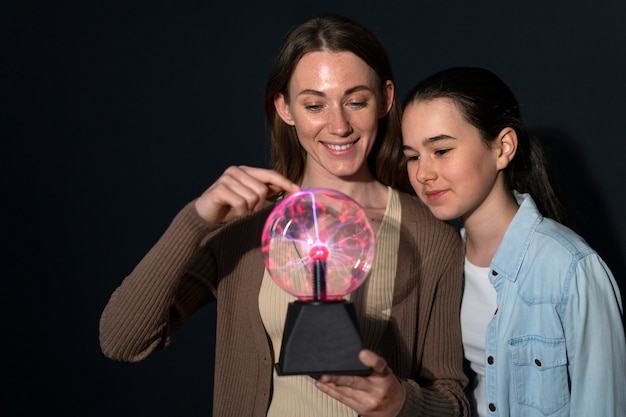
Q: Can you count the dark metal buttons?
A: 5